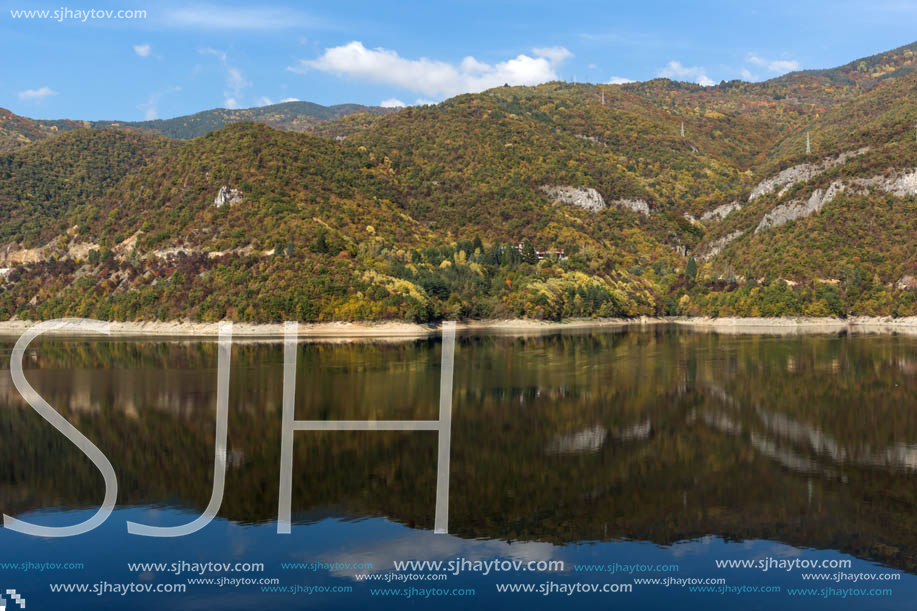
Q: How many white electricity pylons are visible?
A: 3